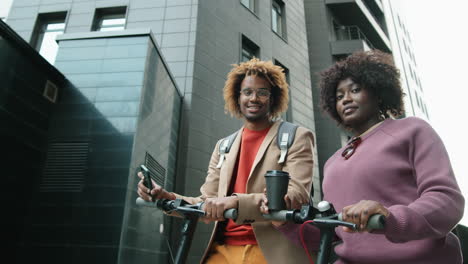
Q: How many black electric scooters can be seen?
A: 2